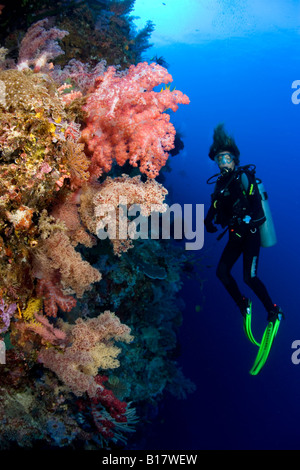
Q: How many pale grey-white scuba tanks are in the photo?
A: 1